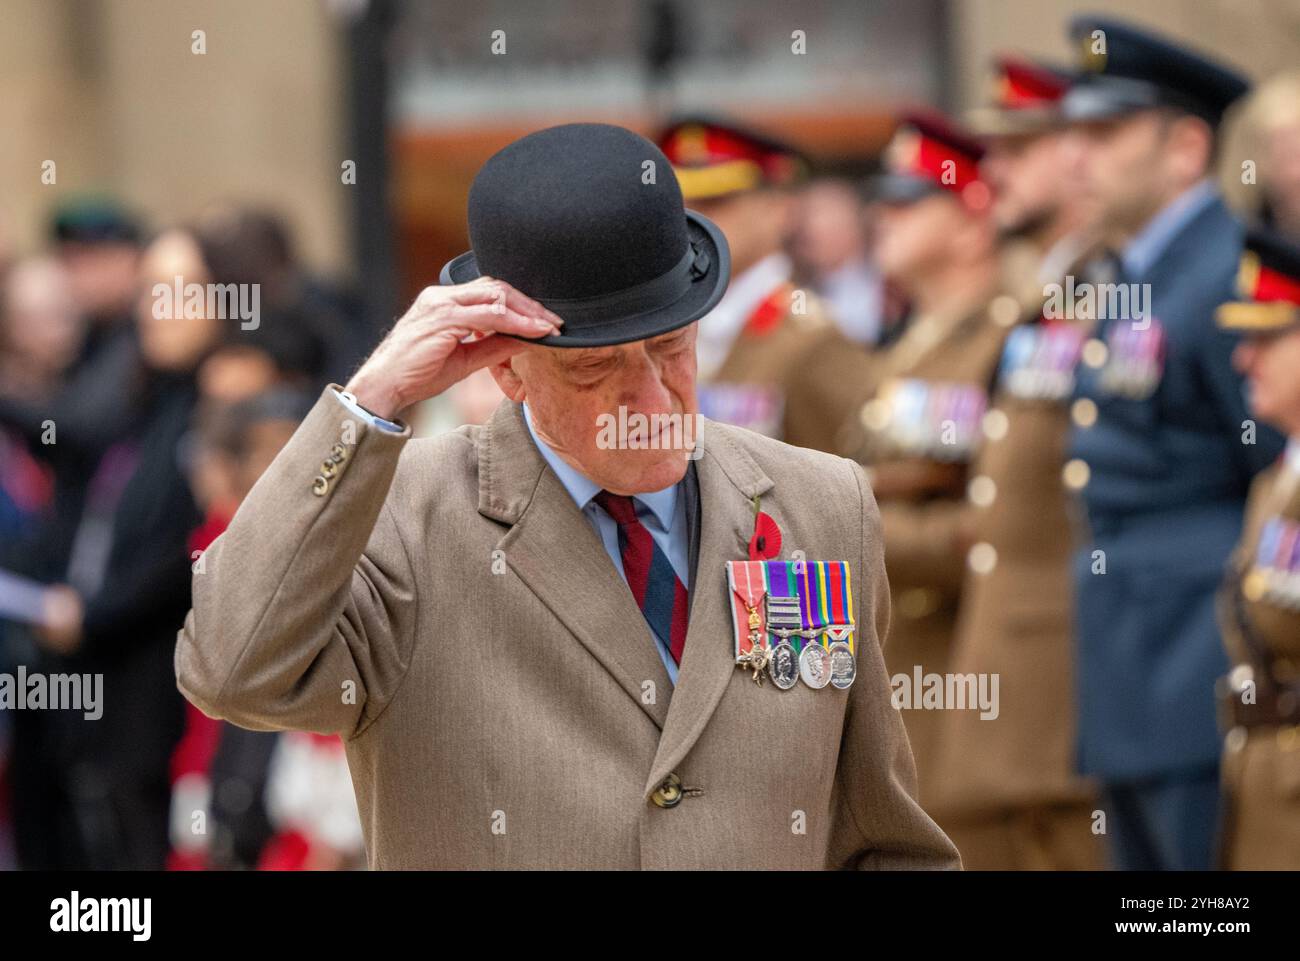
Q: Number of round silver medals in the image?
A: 3